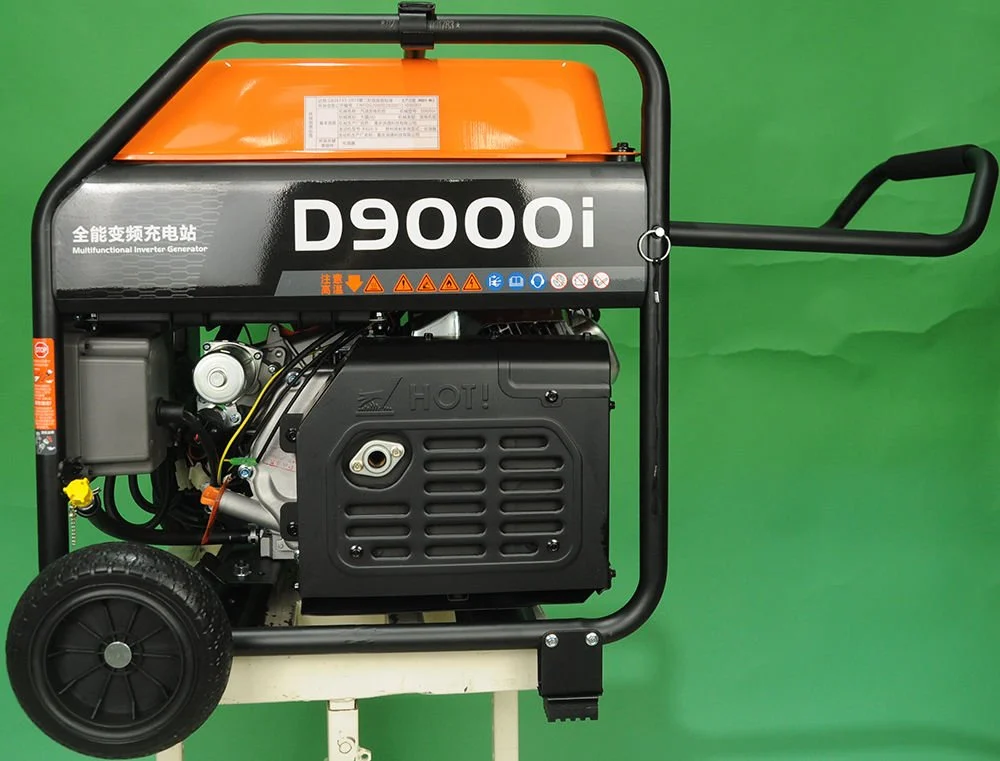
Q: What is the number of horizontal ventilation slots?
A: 15